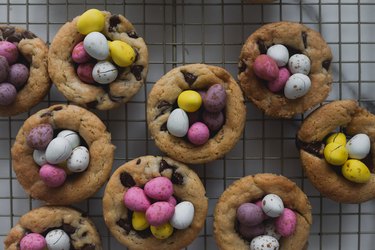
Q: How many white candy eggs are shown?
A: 15